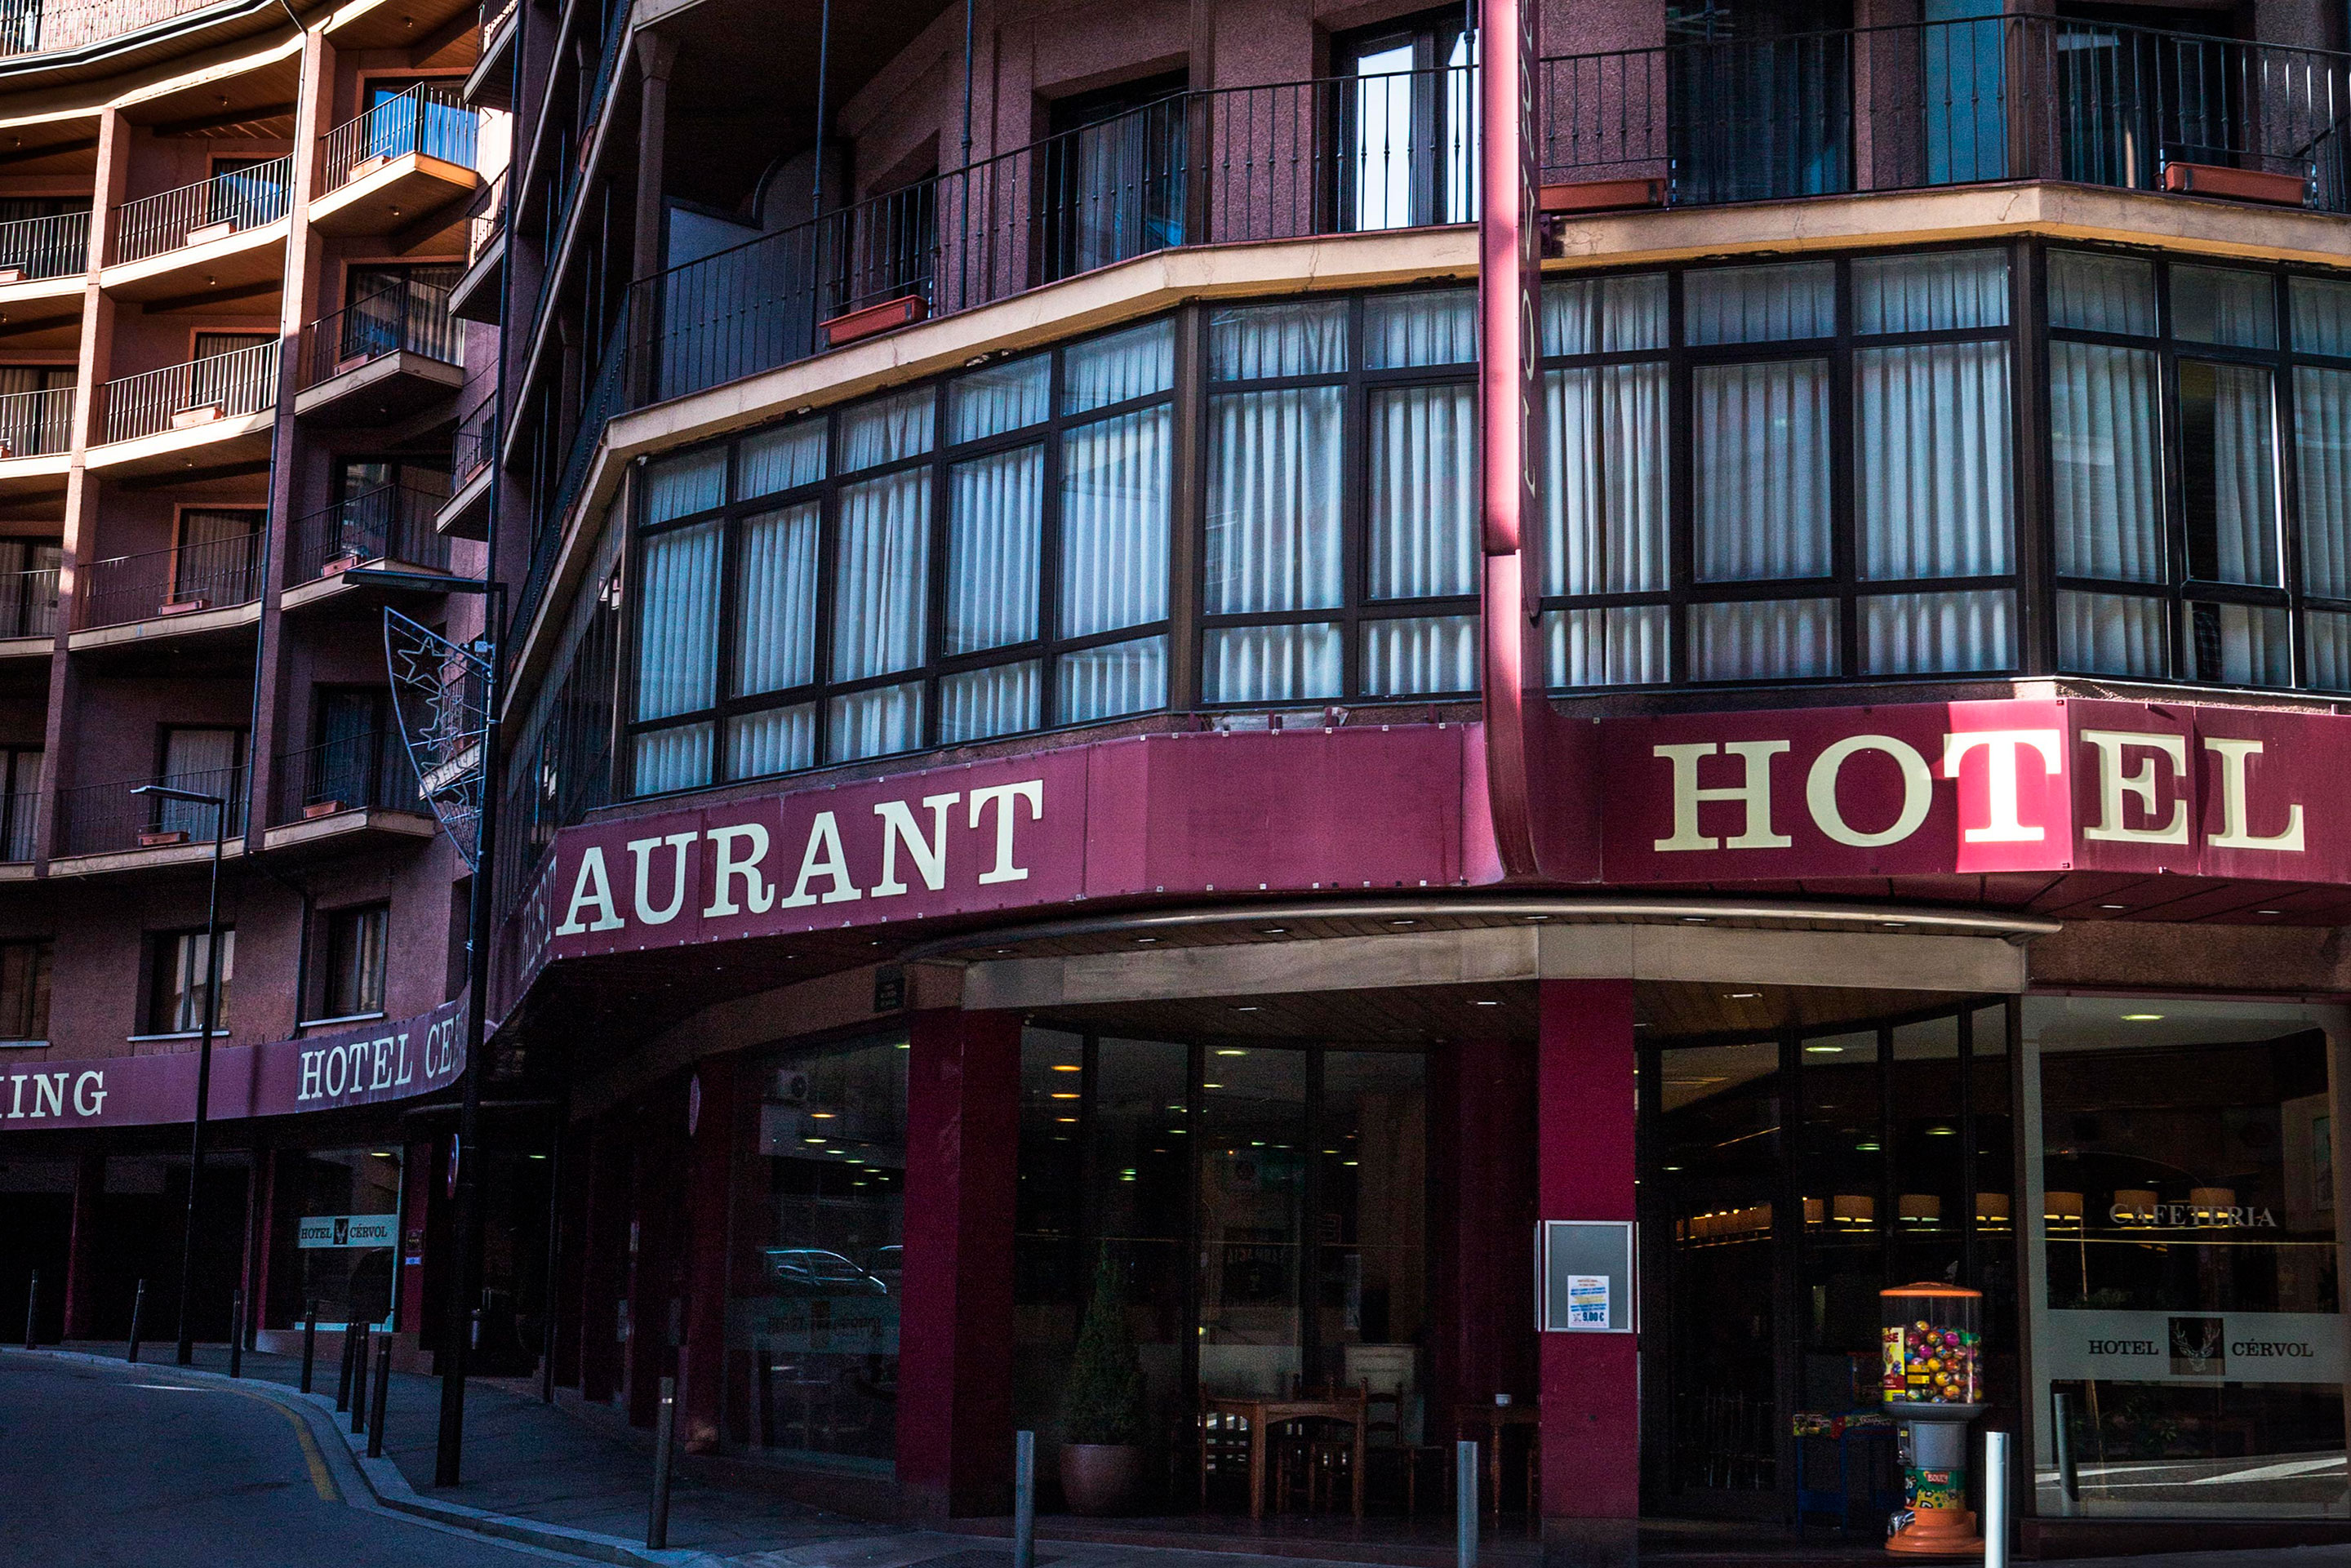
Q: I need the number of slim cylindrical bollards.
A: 11